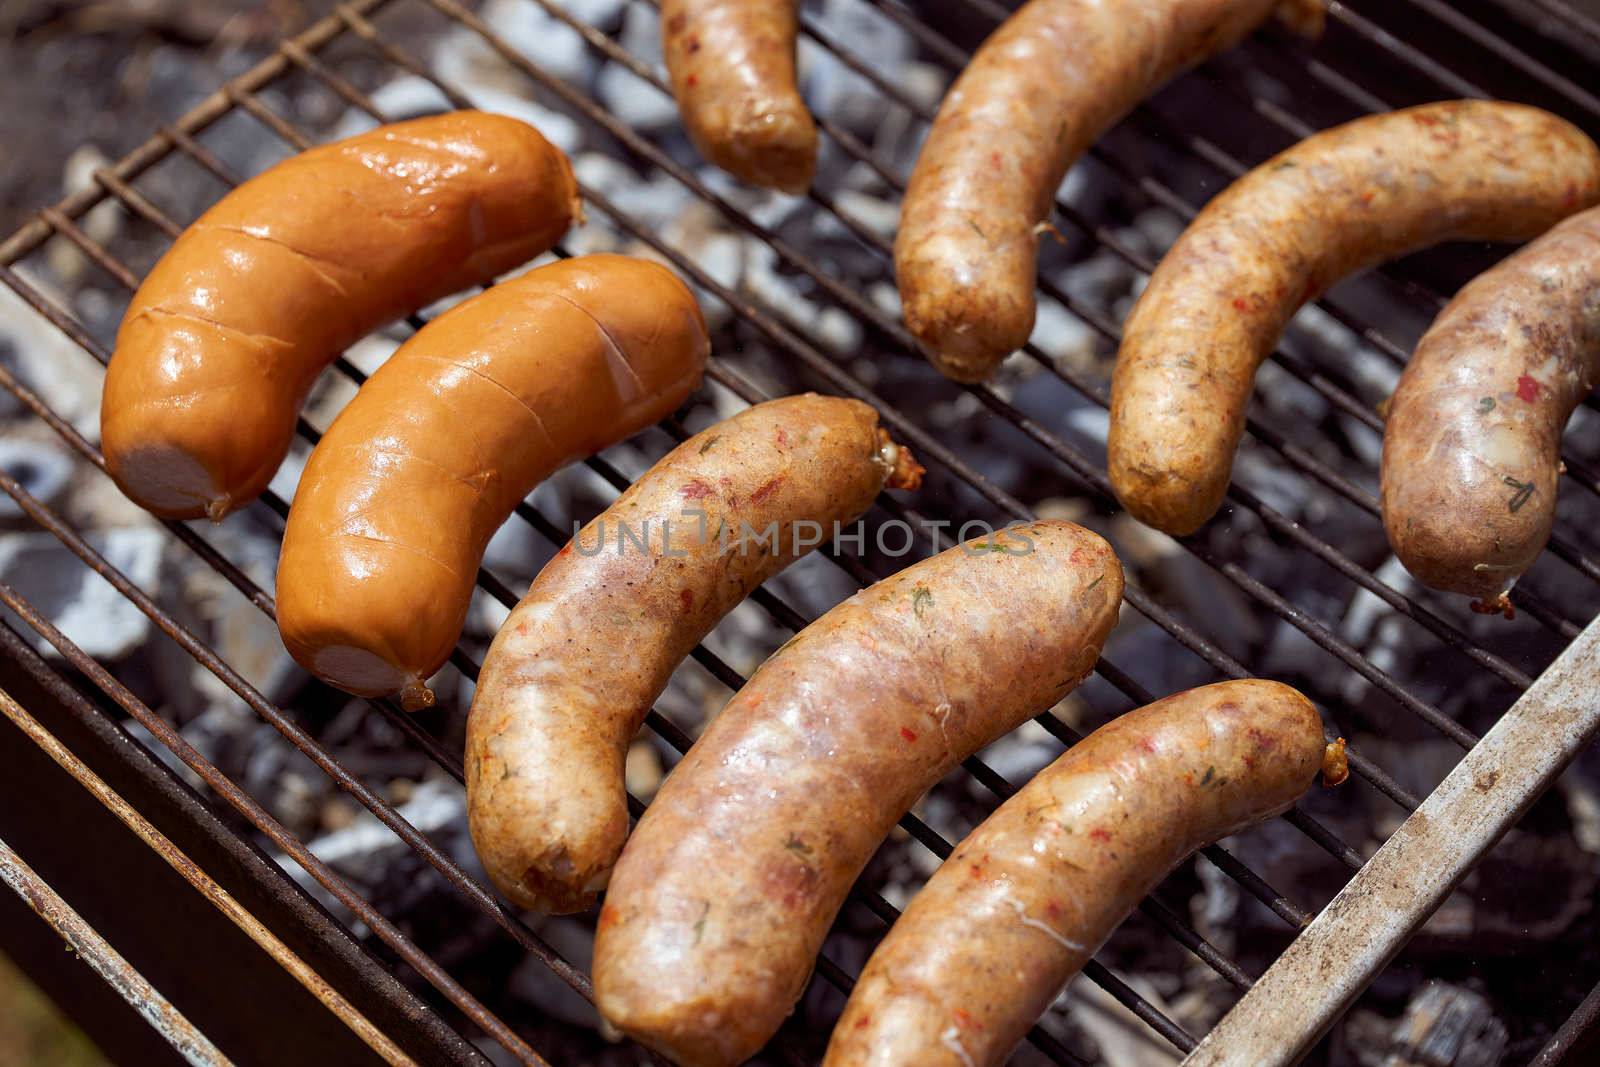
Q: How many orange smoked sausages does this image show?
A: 2